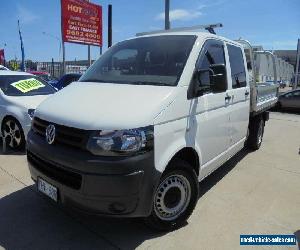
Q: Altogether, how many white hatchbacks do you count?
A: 1